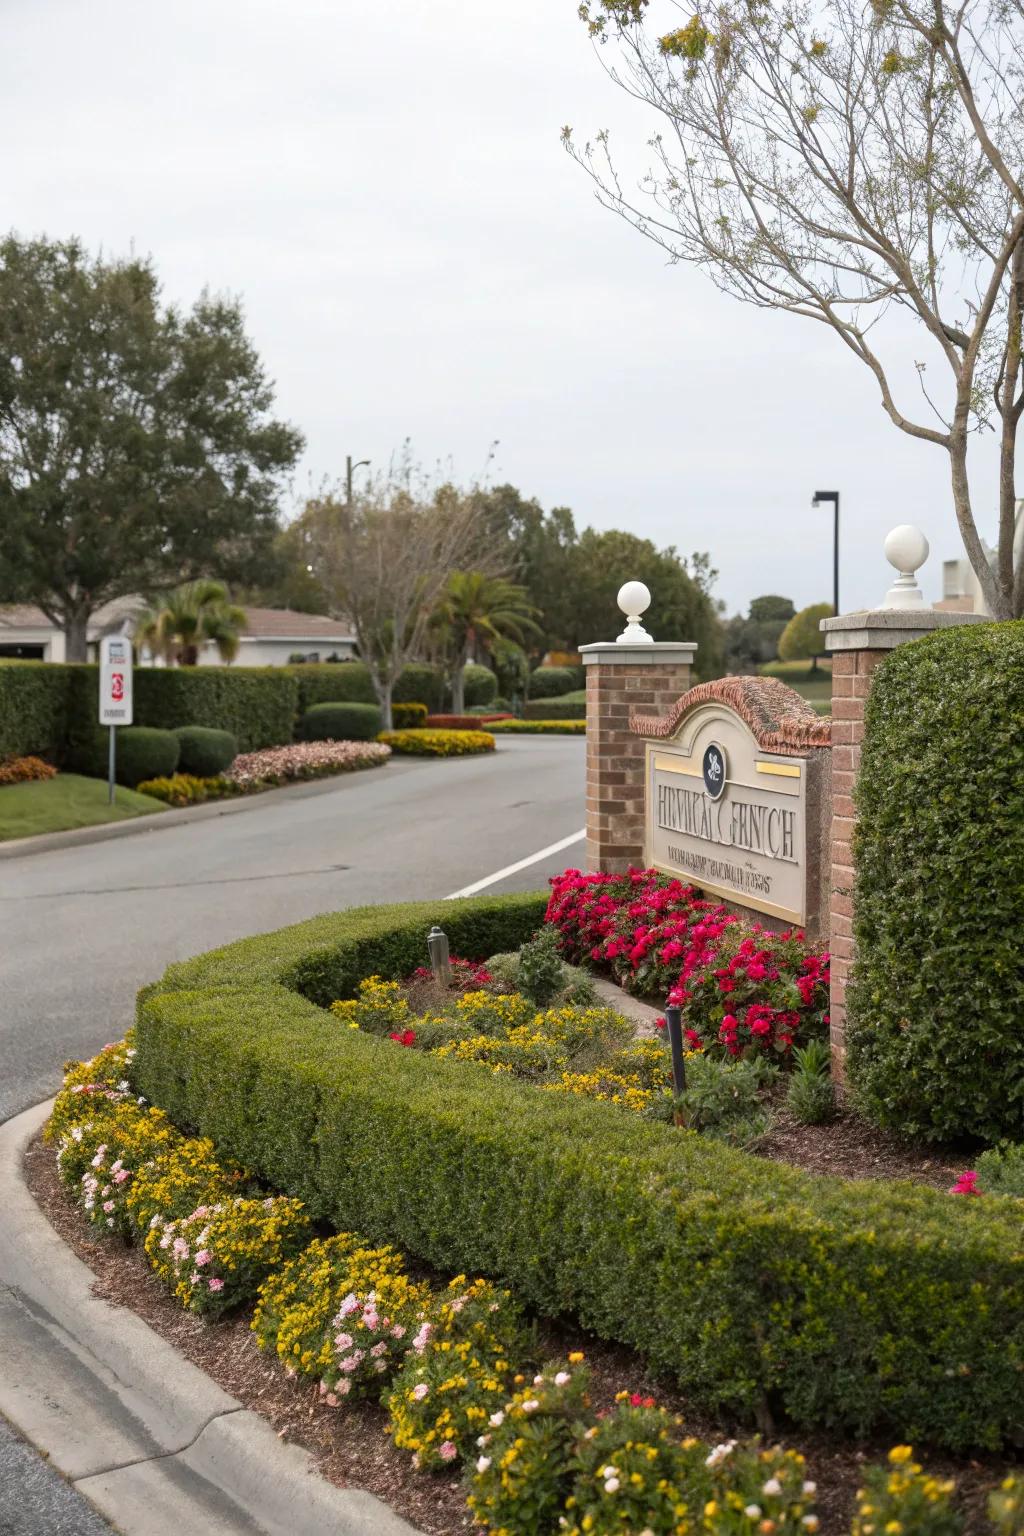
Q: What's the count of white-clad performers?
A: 0